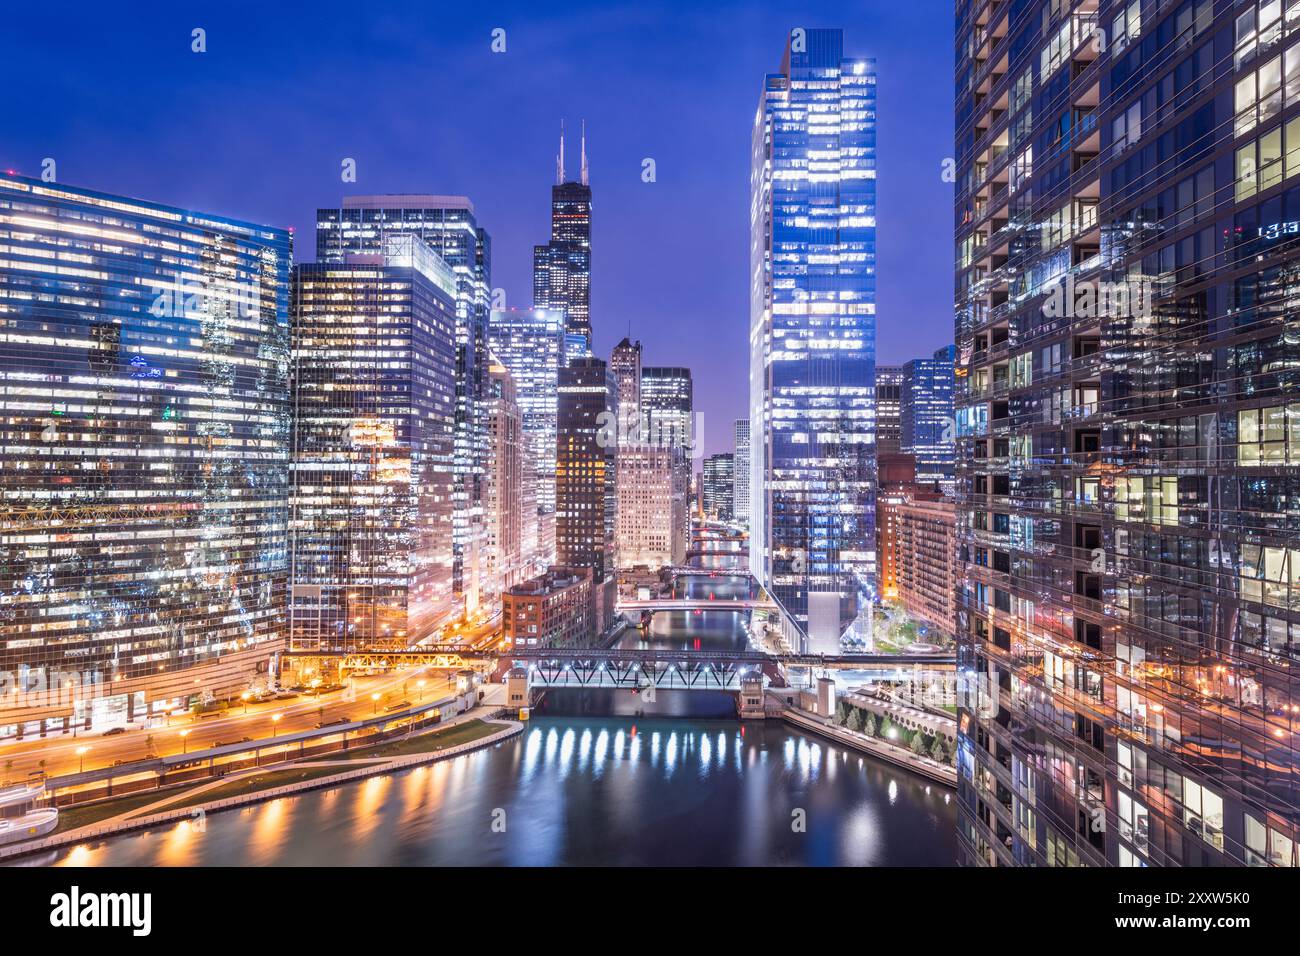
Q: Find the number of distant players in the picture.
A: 0